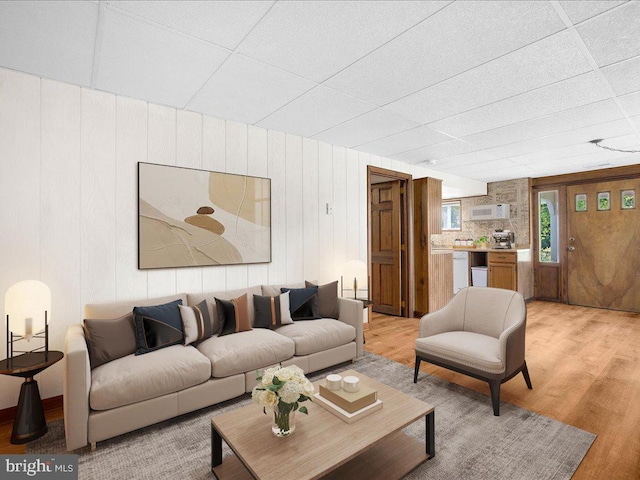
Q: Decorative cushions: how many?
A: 7